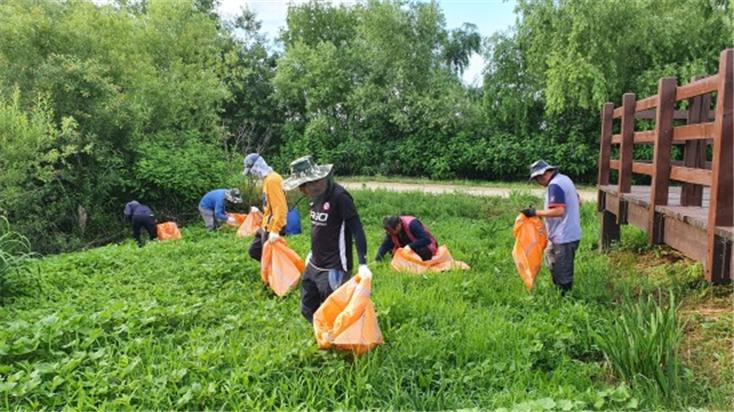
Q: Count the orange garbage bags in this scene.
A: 7